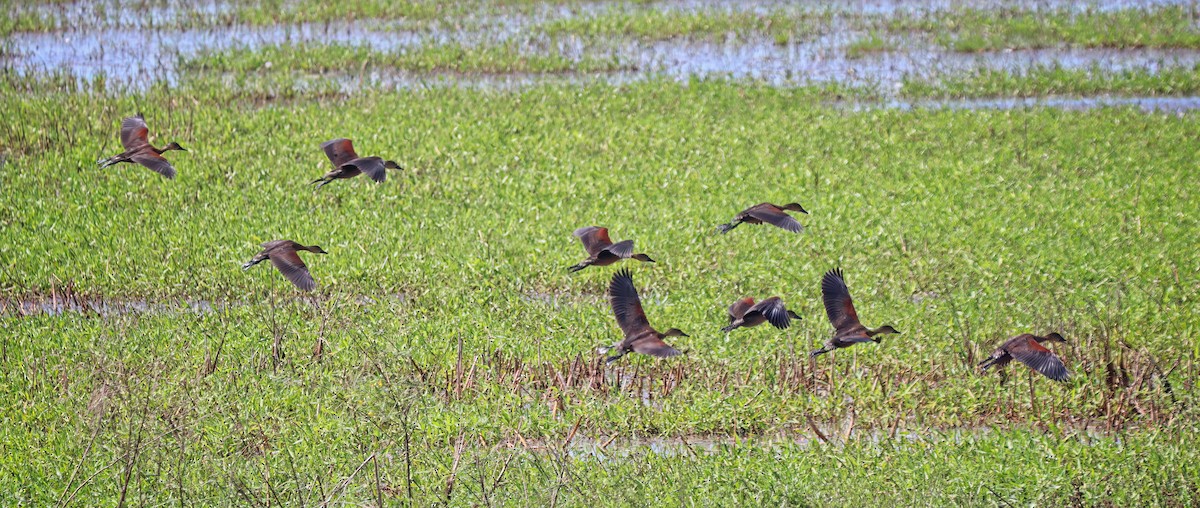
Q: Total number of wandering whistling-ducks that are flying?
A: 9